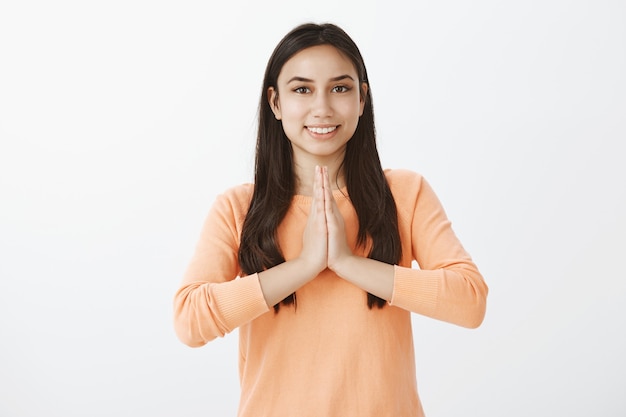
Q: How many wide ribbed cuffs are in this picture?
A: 2